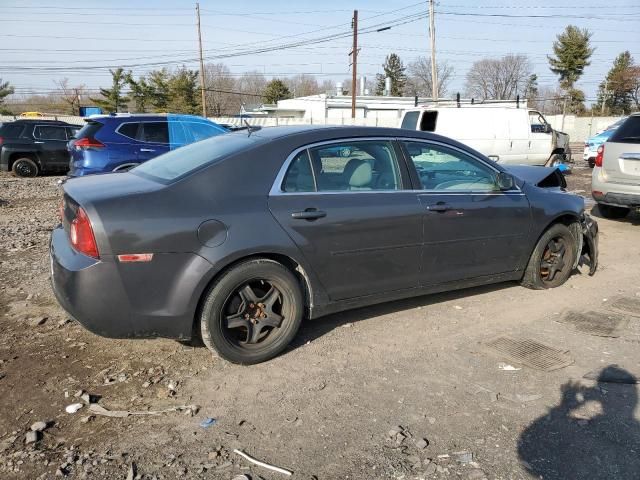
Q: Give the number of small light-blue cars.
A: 1